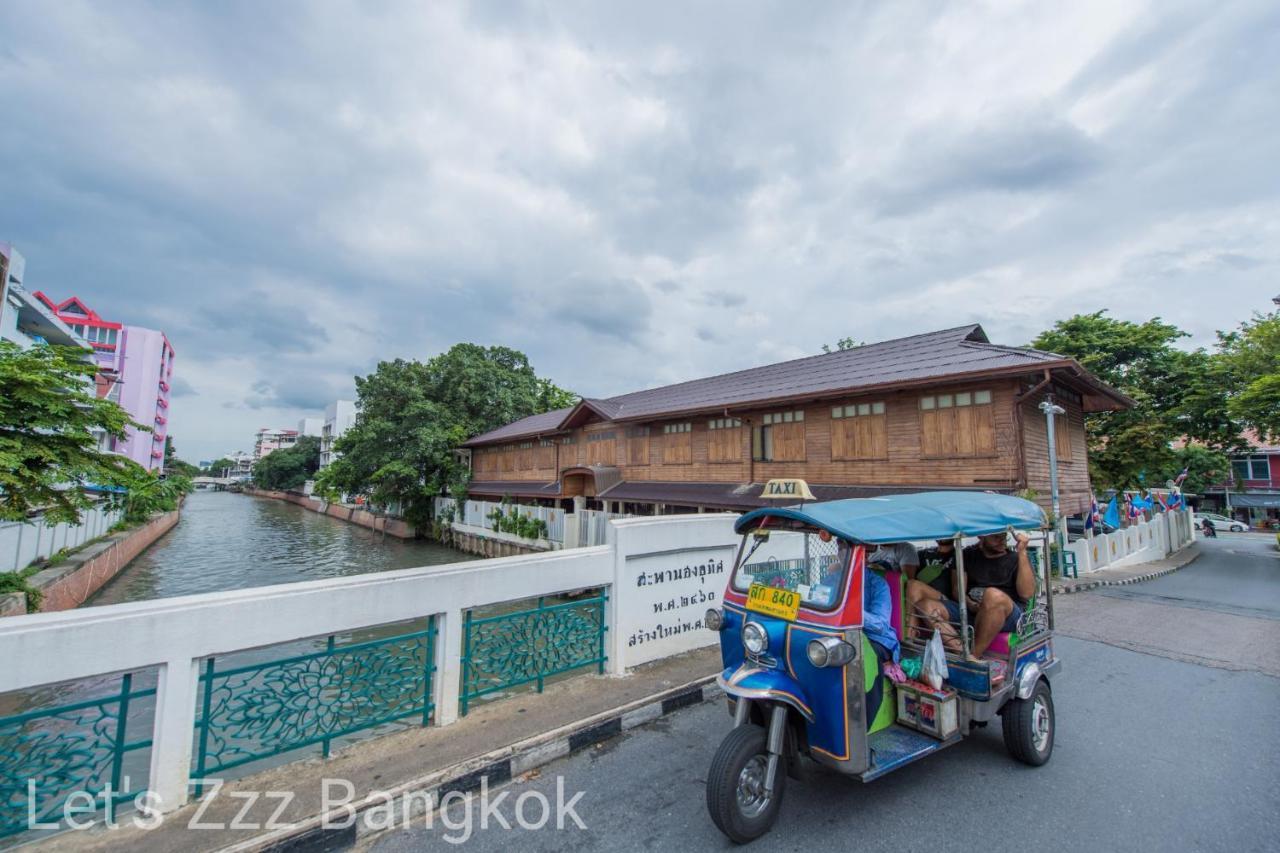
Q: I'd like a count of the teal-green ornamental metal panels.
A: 3